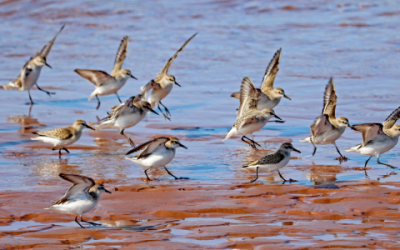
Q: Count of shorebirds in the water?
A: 12